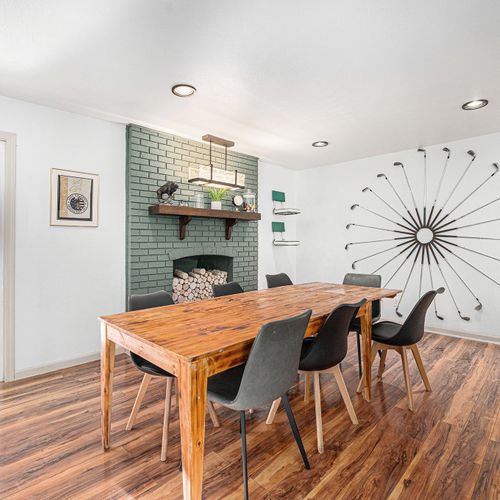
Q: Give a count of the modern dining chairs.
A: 7